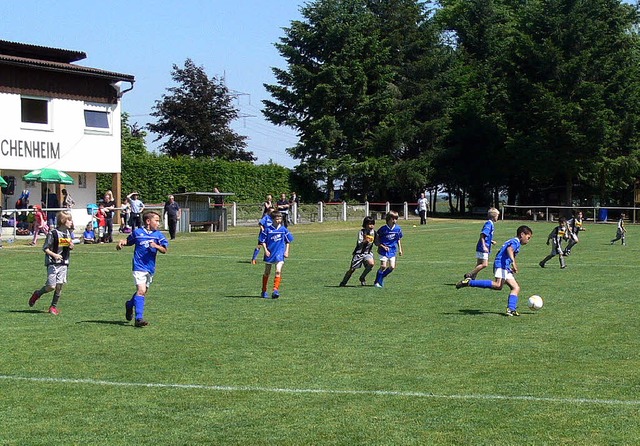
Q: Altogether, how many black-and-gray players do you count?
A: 5